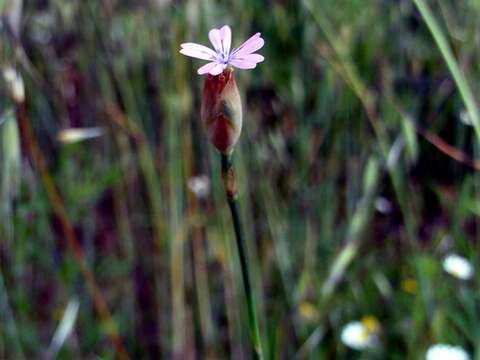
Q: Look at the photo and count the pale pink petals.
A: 5